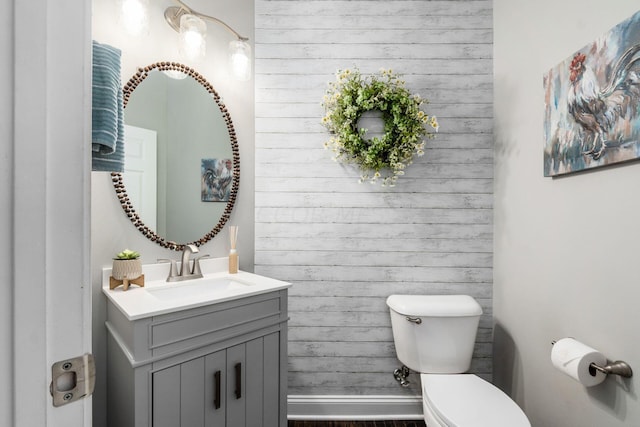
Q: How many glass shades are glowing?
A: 3